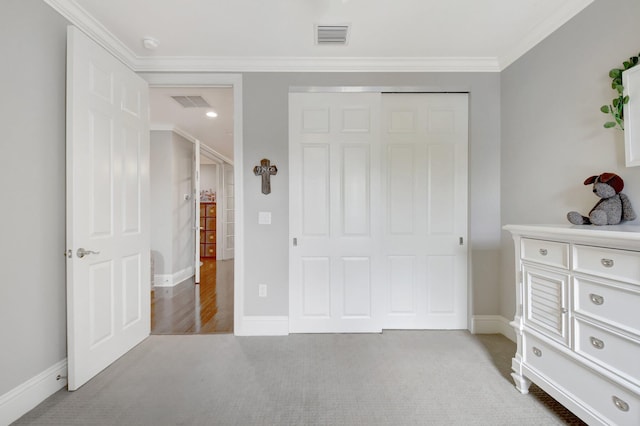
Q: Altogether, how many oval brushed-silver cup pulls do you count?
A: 6